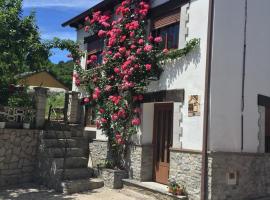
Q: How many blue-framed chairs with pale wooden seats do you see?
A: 0